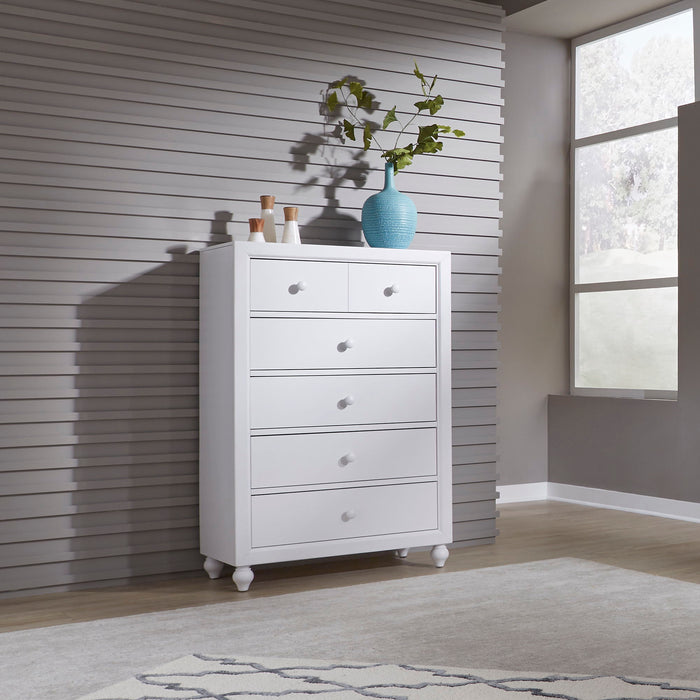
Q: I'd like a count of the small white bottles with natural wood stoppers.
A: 3